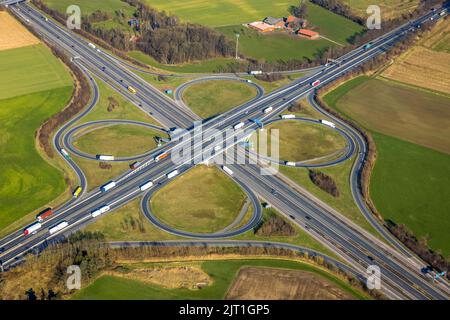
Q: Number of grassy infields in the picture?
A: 4